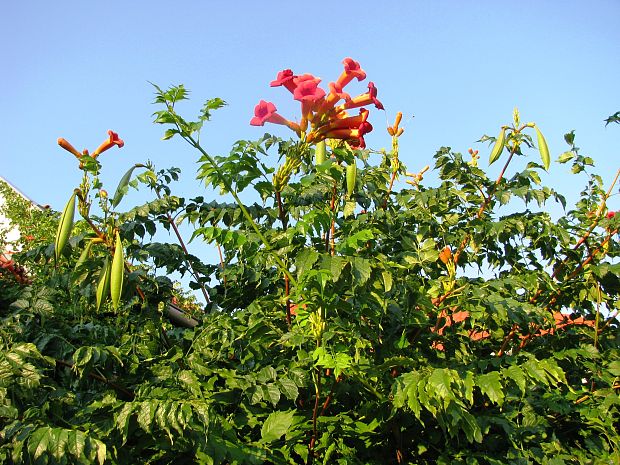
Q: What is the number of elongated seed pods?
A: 9